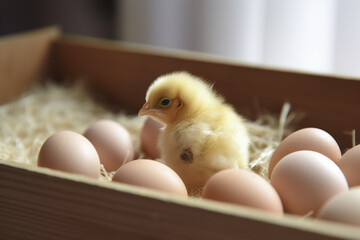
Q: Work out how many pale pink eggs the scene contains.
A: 9